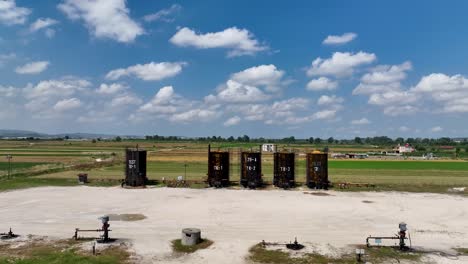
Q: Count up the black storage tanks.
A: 5